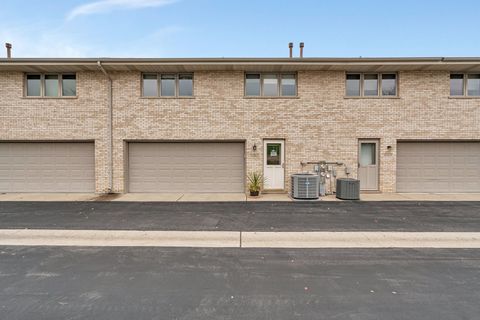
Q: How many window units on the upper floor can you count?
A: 5